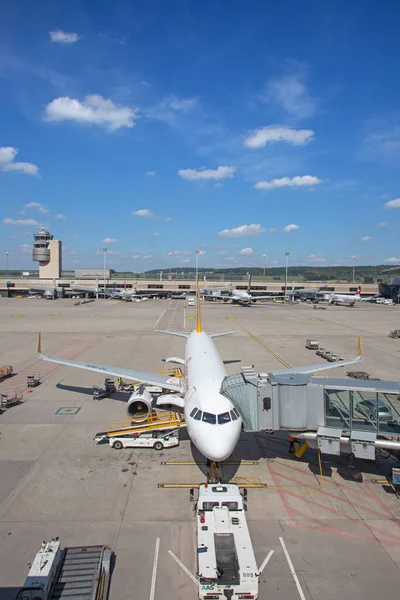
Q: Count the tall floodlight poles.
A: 7